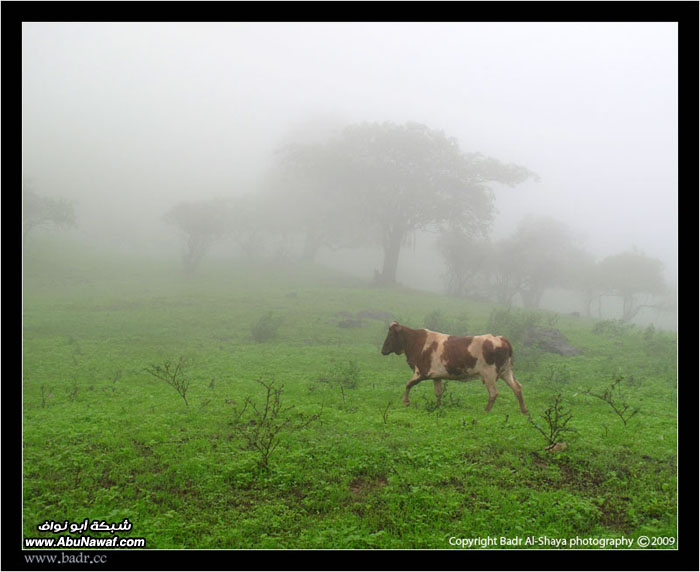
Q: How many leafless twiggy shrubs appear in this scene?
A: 4